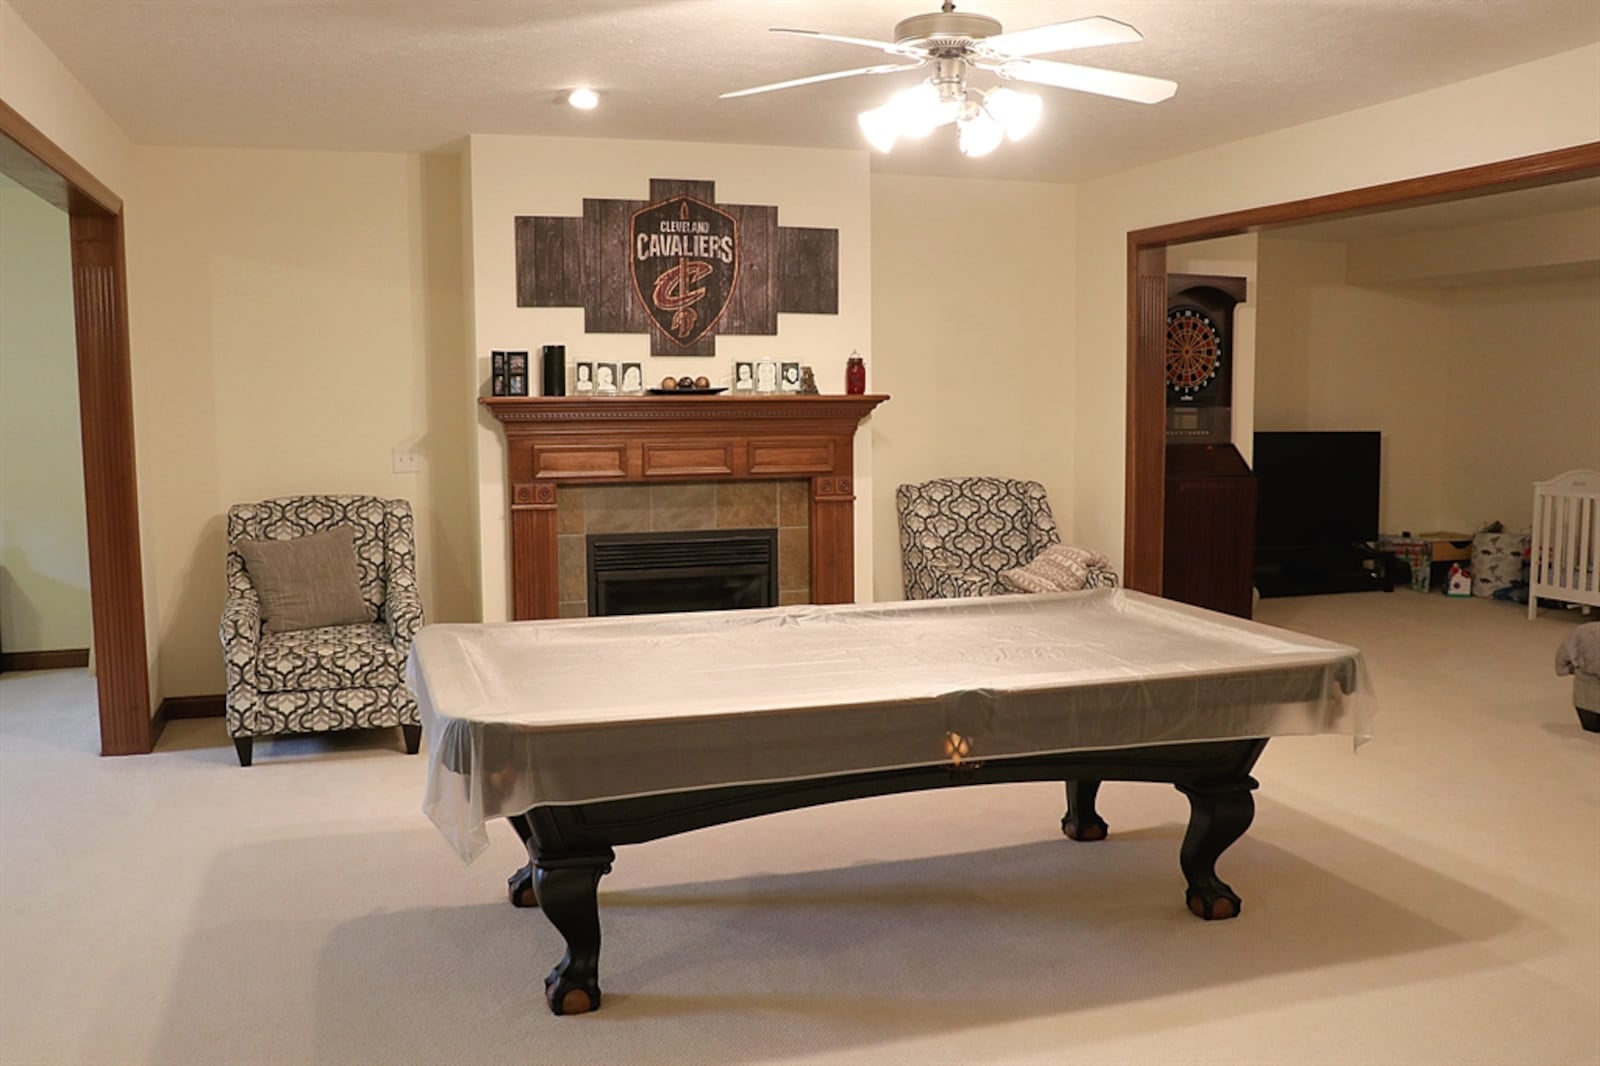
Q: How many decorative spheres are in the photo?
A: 3